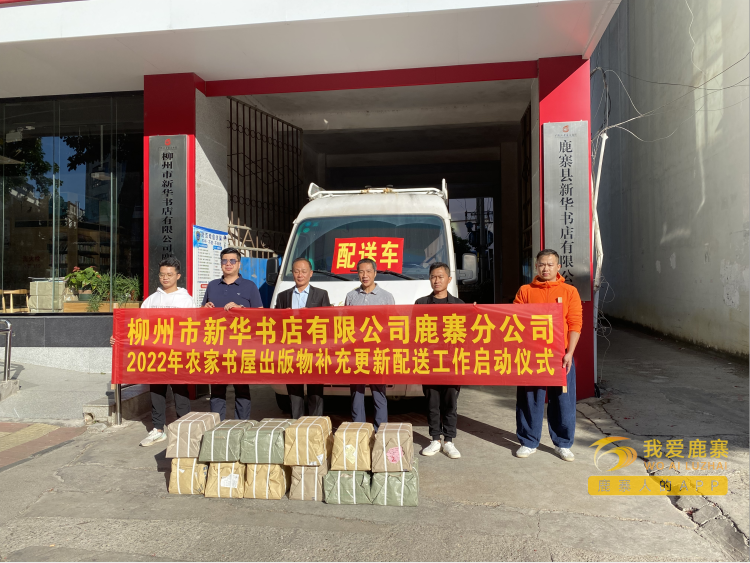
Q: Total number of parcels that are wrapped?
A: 12